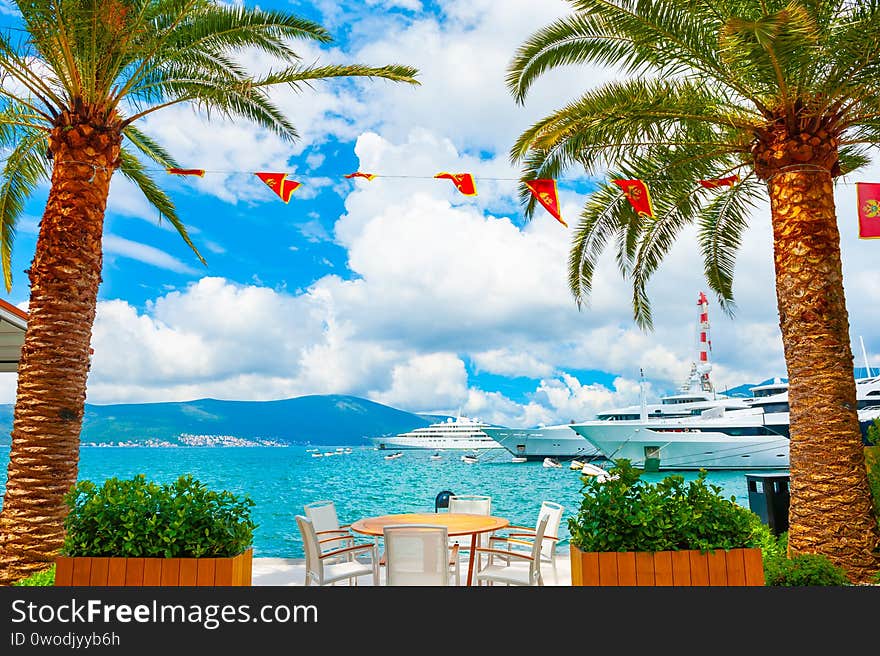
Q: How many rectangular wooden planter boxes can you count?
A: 2